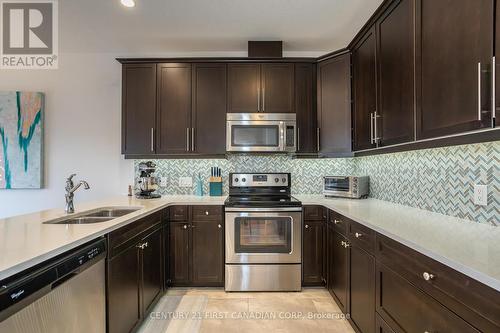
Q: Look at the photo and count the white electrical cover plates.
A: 3